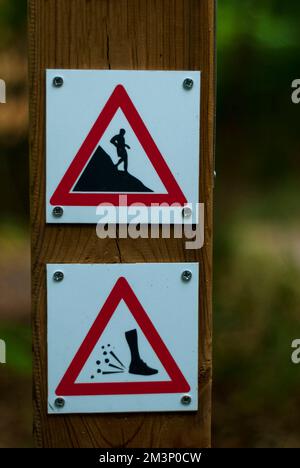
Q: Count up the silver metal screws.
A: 8